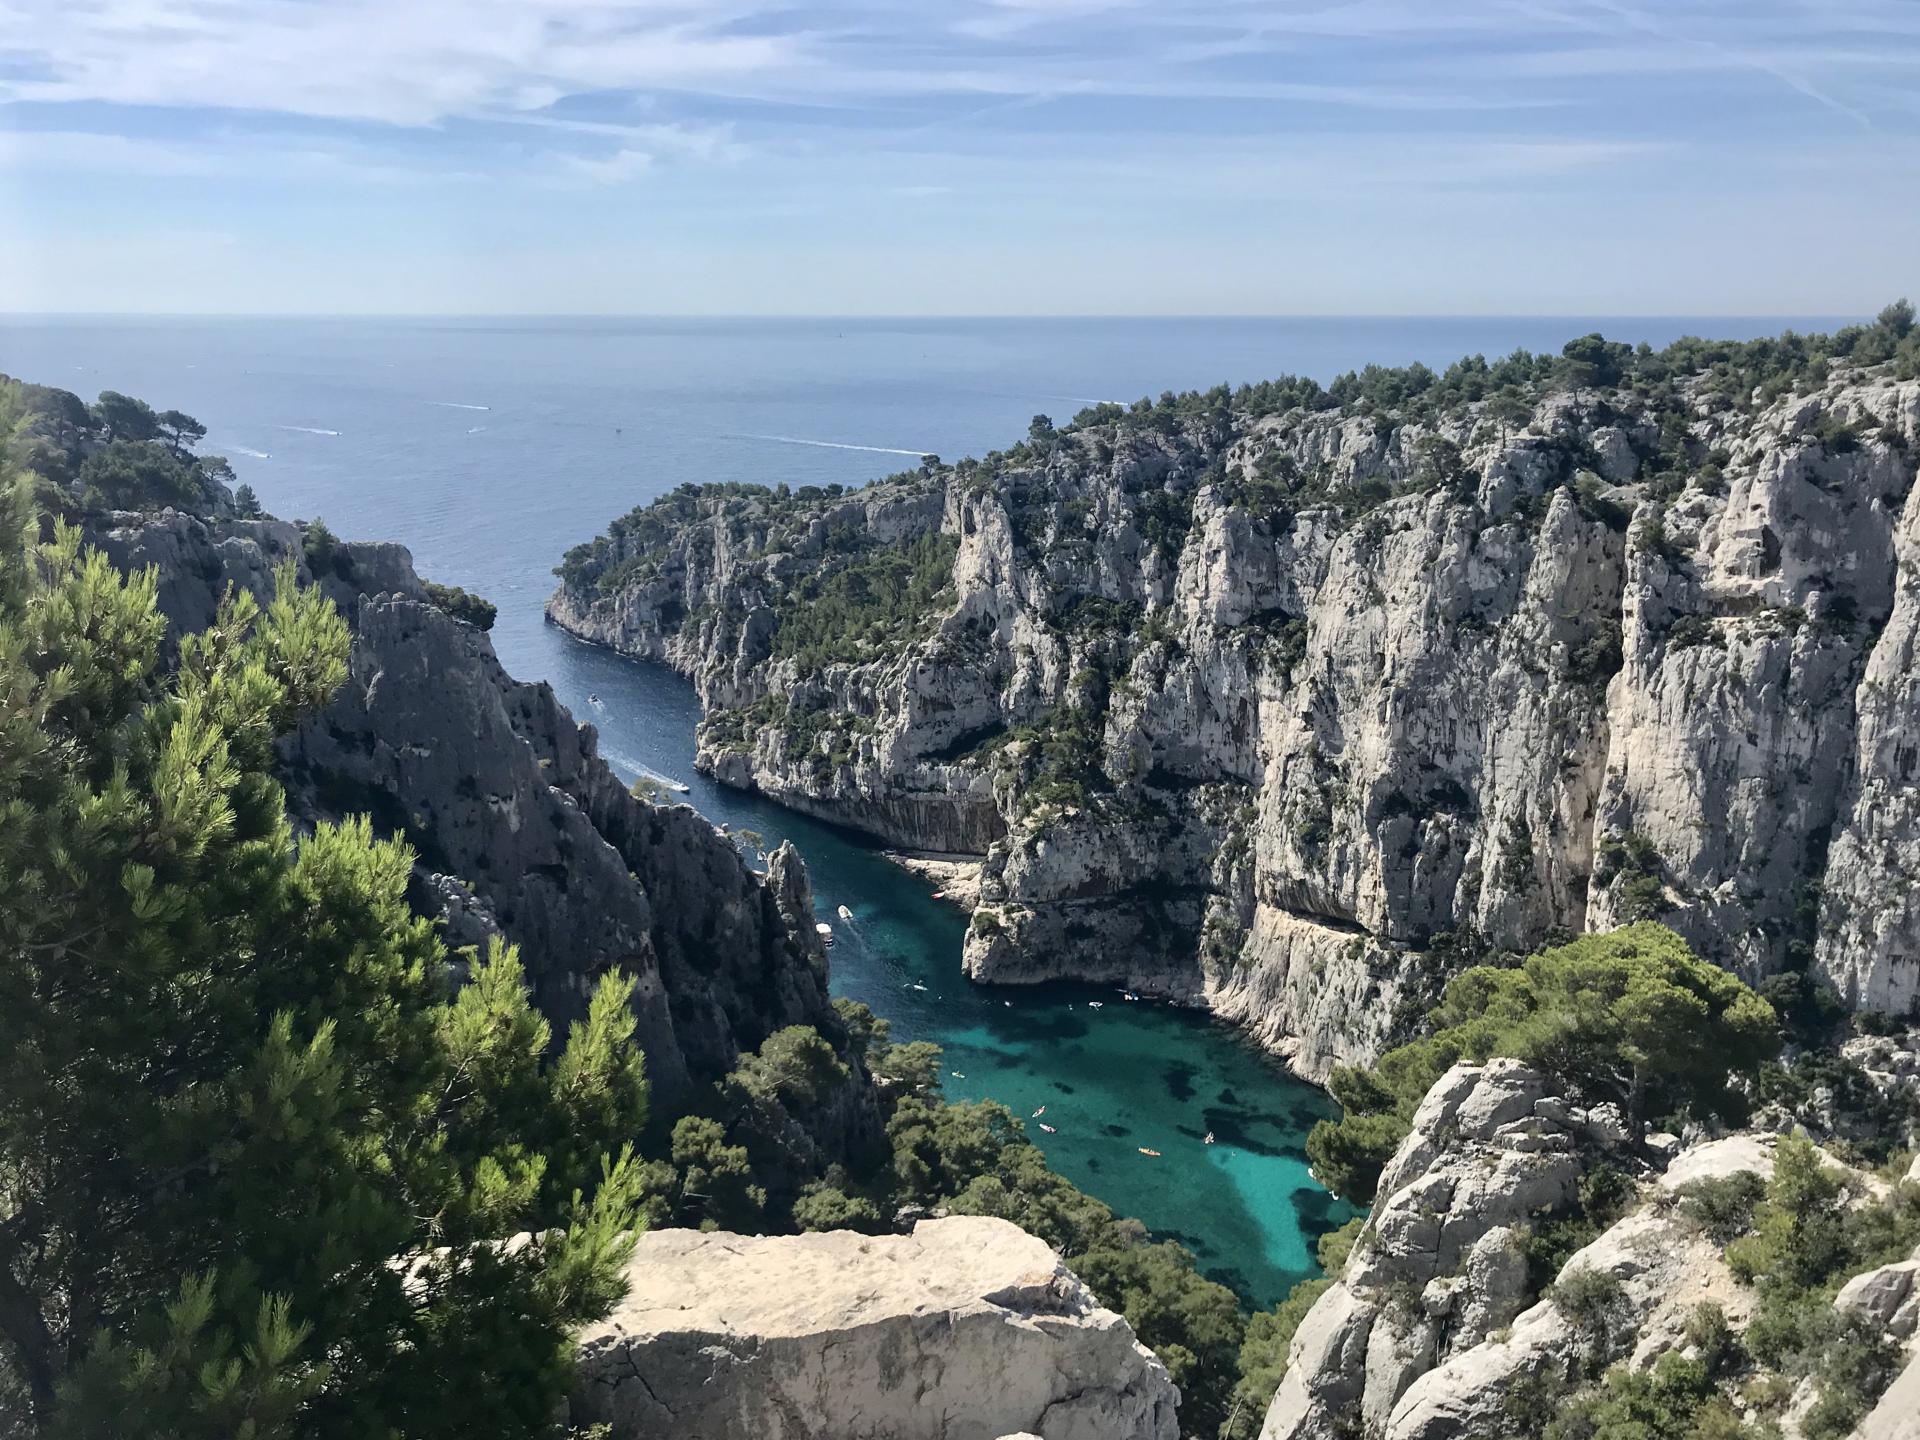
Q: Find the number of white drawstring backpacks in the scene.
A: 0